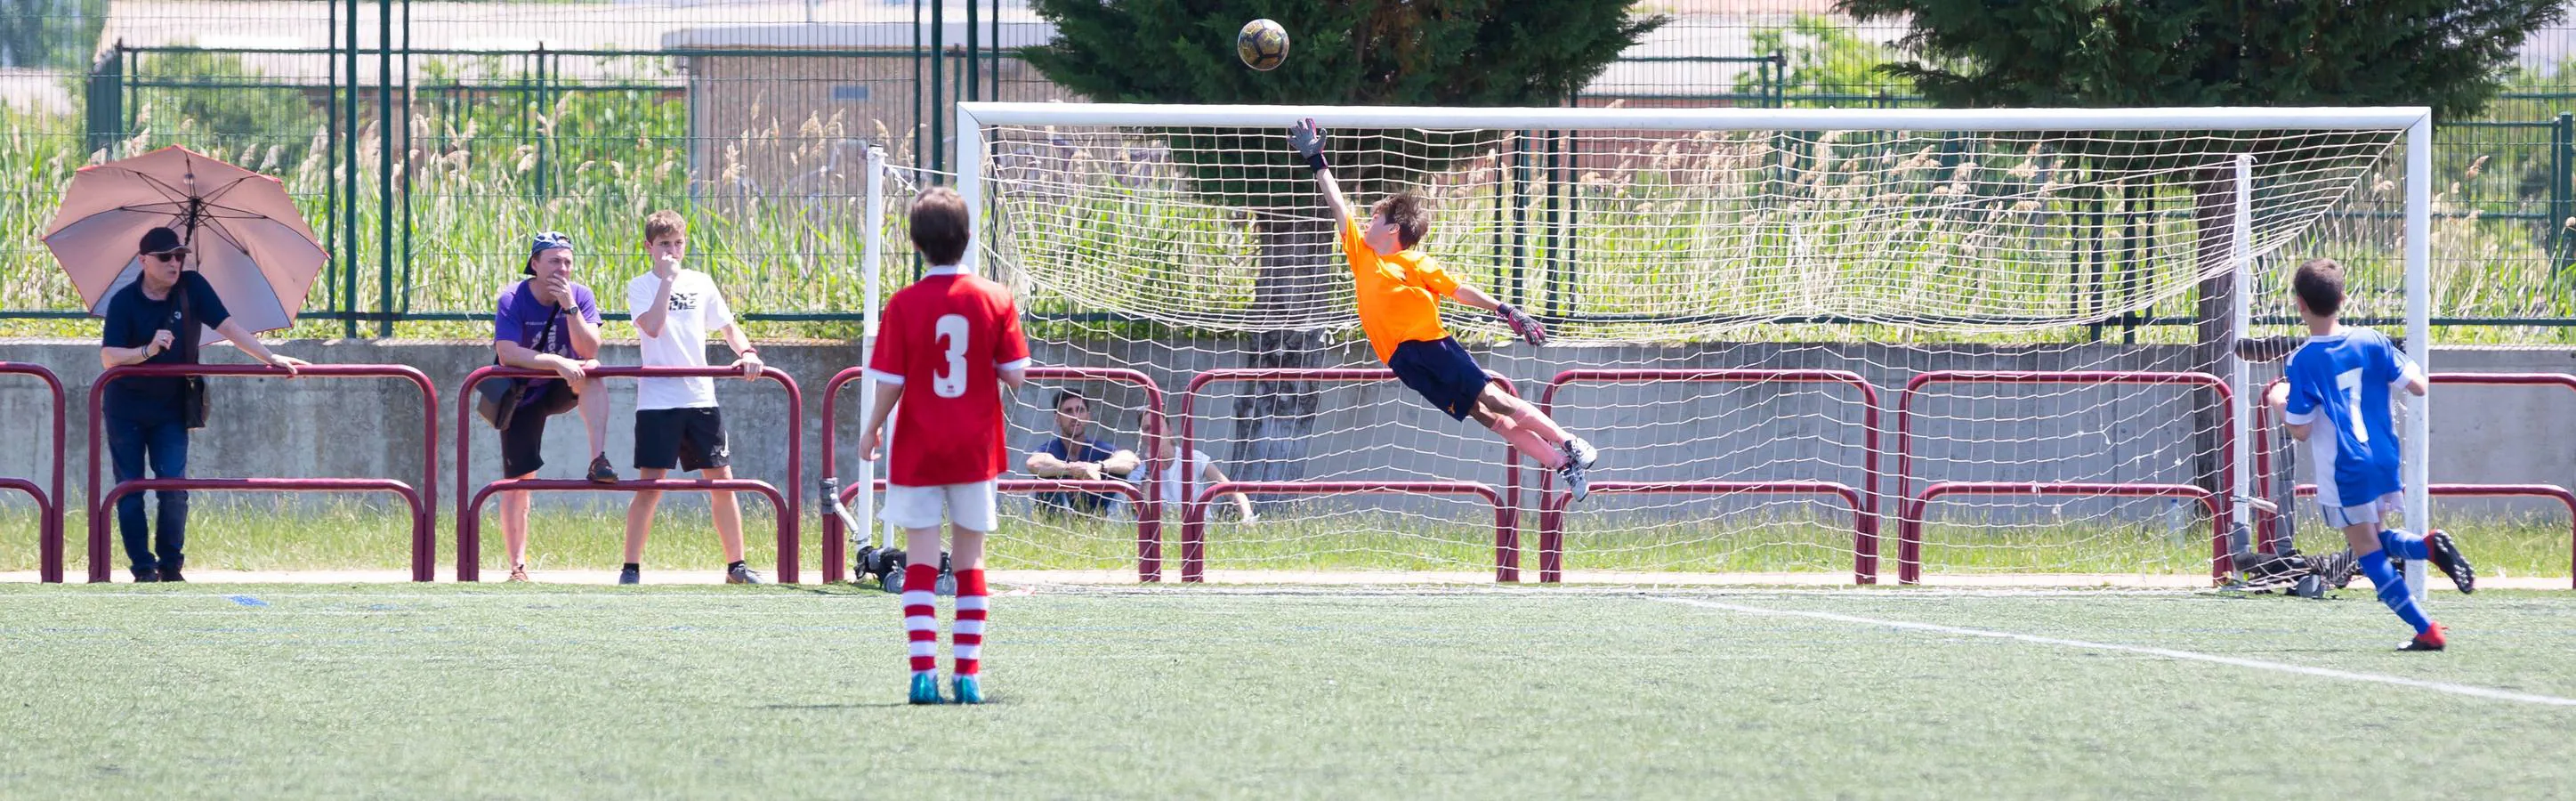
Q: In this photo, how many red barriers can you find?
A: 8